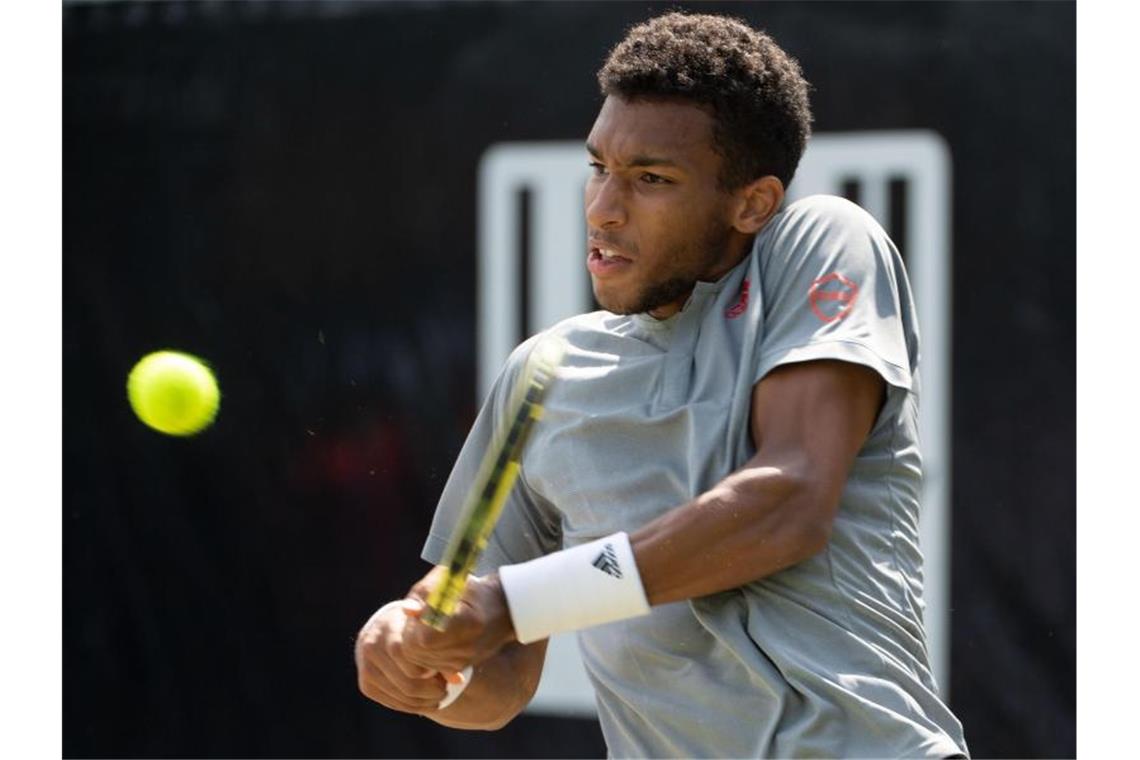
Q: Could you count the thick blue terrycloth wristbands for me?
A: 0